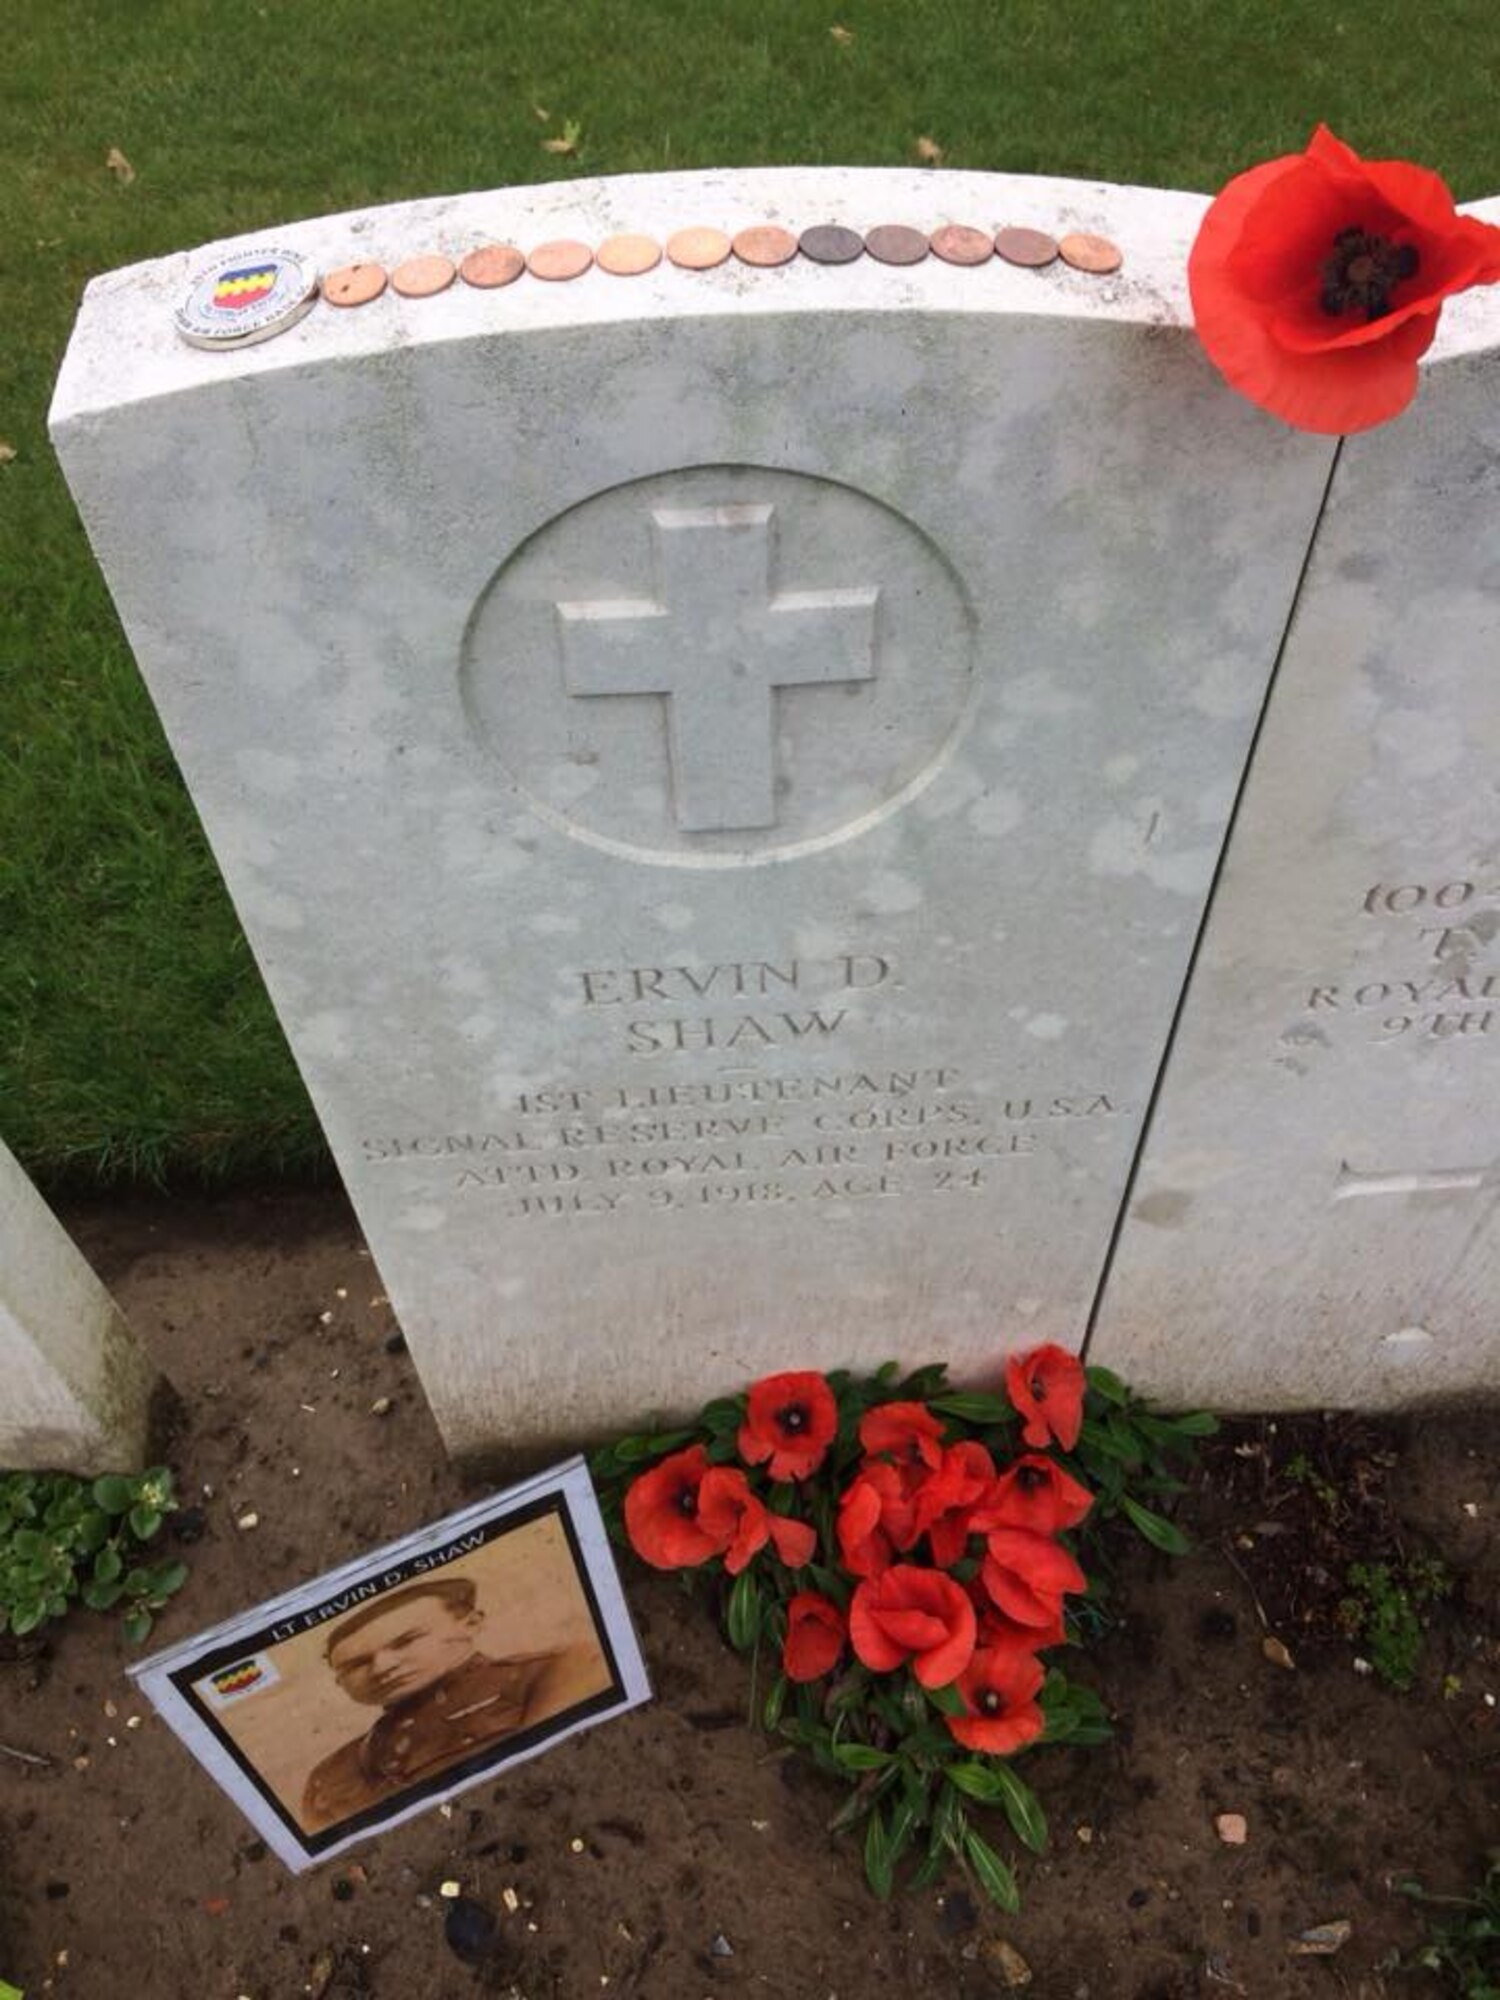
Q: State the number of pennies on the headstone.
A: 12